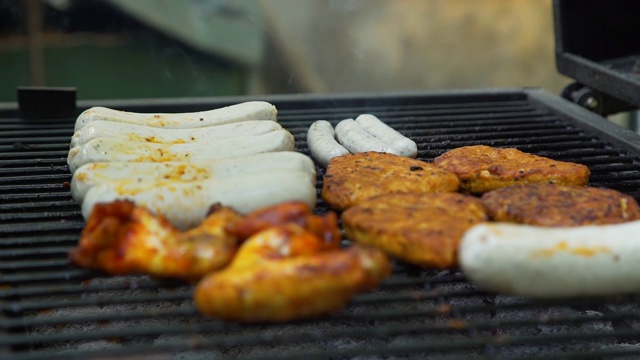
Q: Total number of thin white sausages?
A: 3